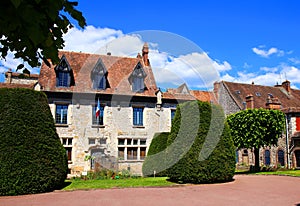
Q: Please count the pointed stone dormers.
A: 3